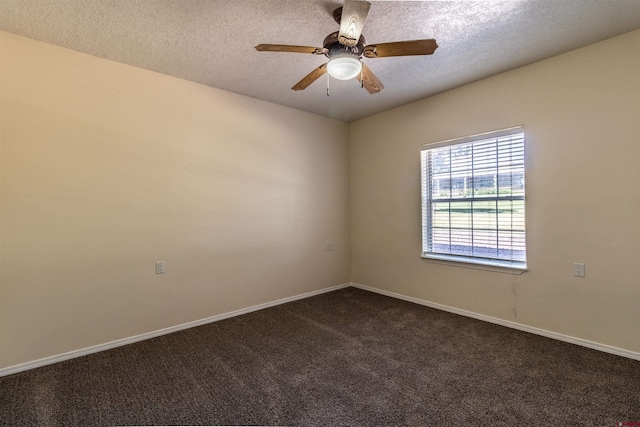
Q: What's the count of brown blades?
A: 4